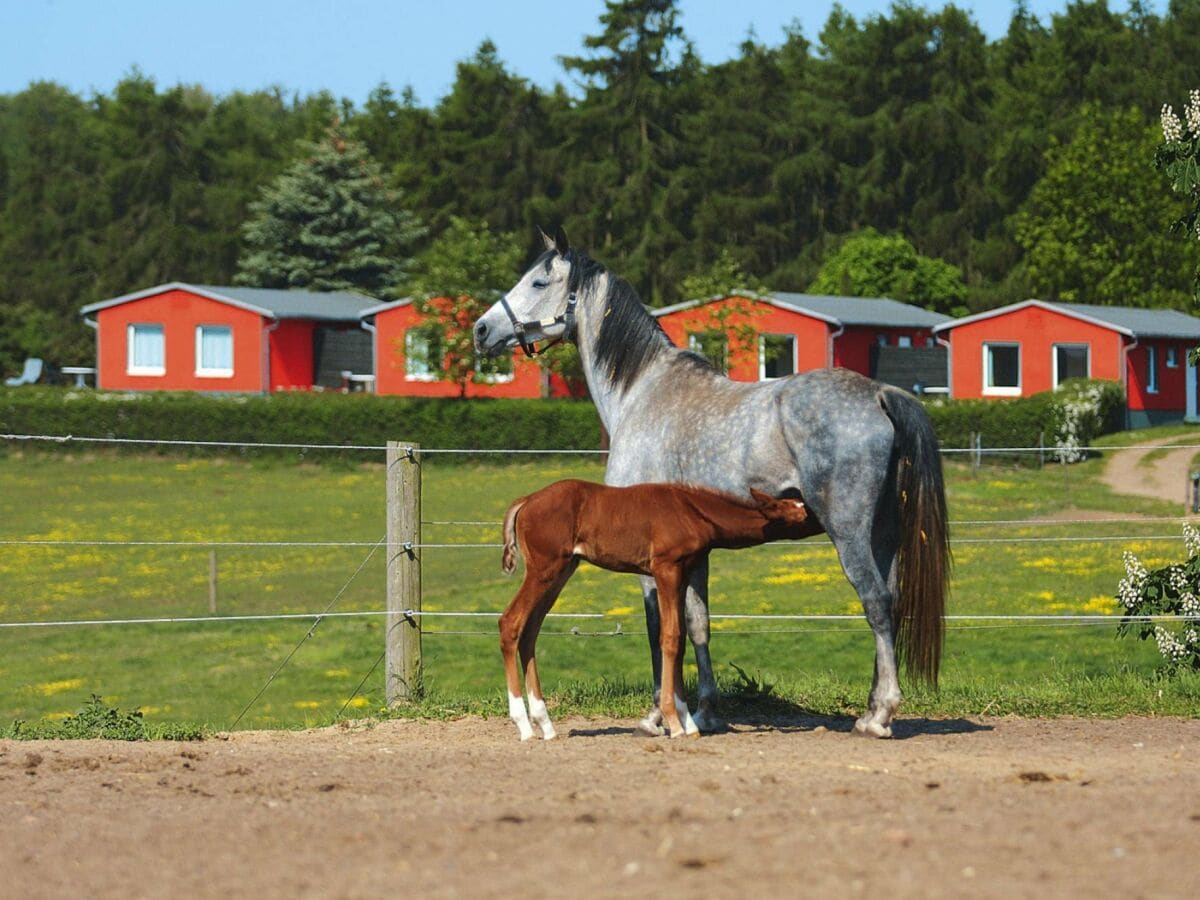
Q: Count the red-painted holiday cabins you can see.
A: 4